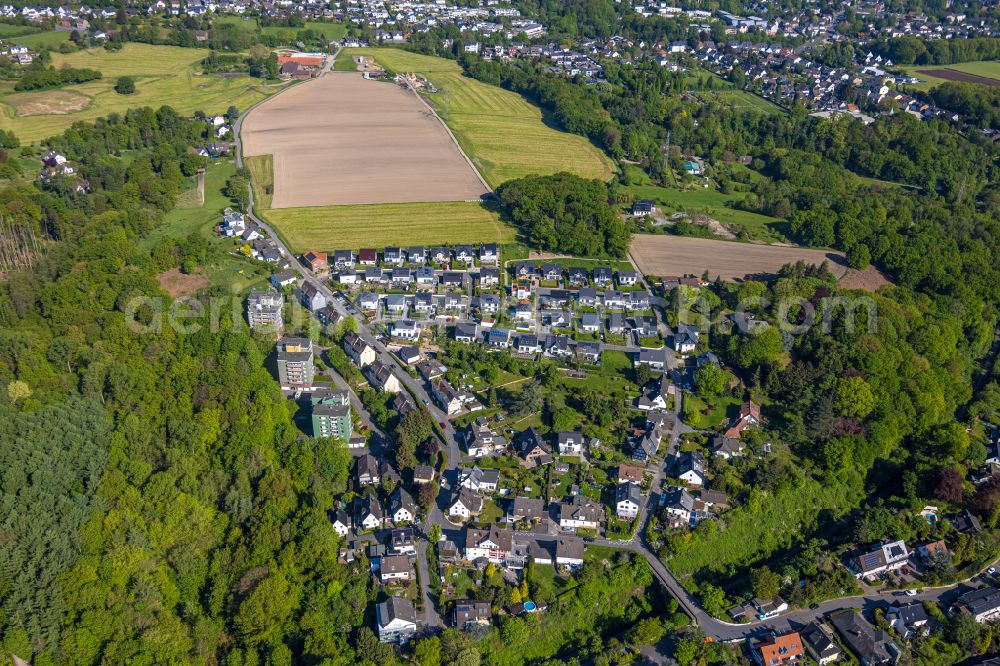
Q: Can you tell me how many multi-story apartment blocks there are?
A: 3